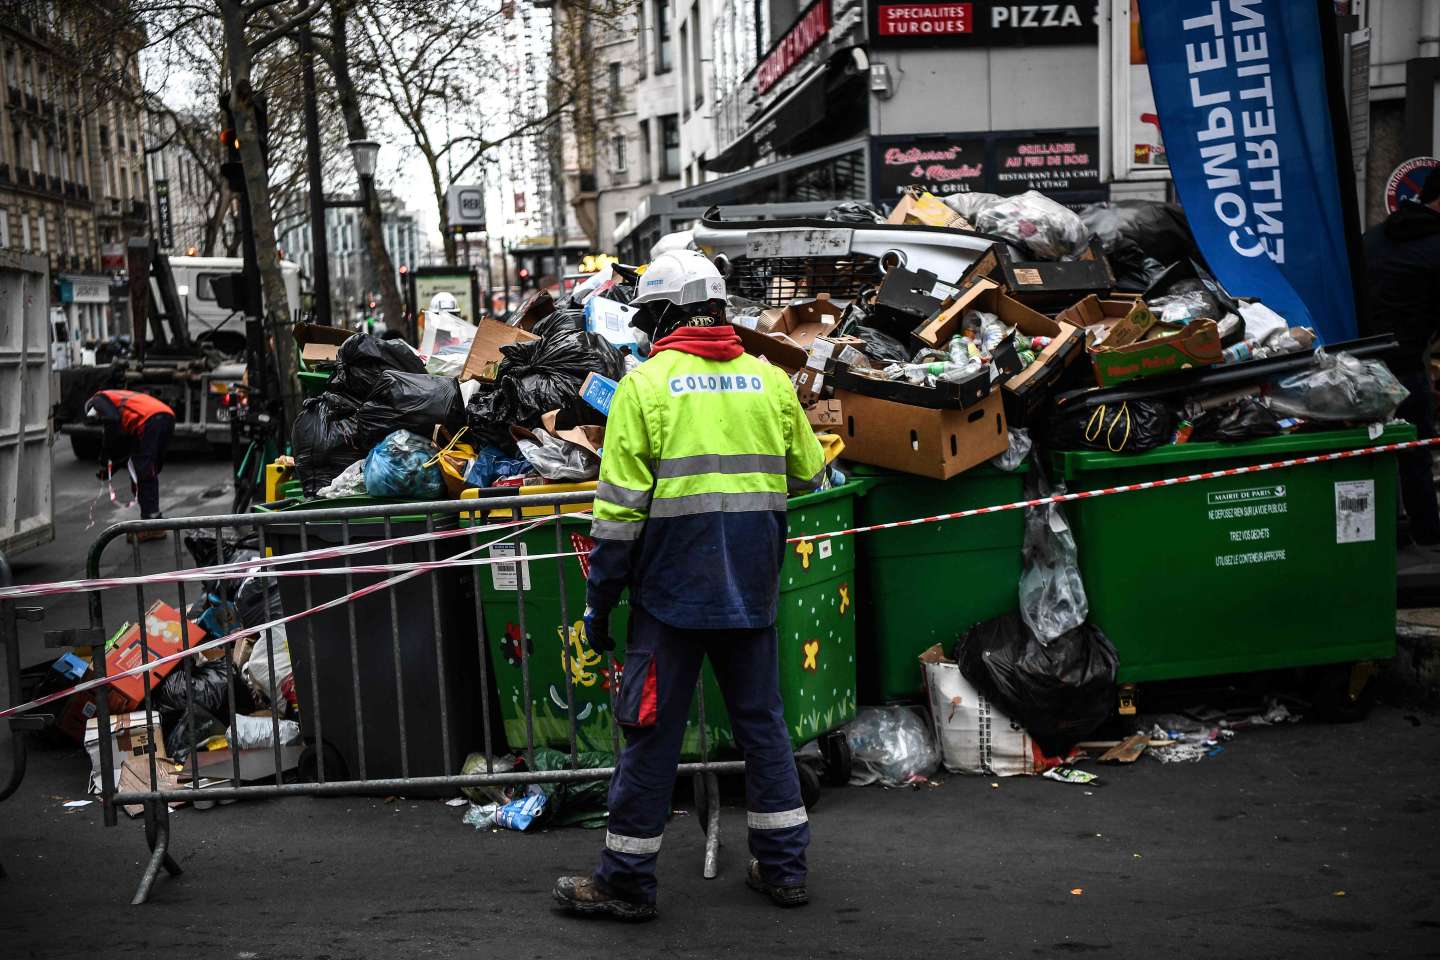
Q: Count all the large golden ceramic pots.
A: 0